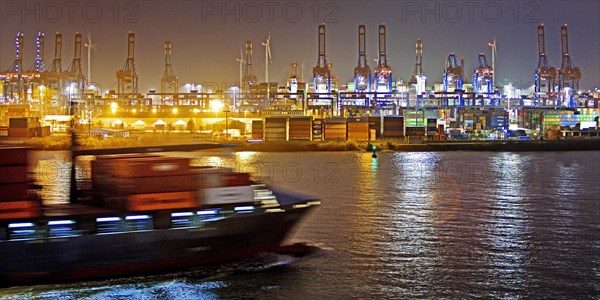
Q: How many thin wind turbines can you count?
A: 4